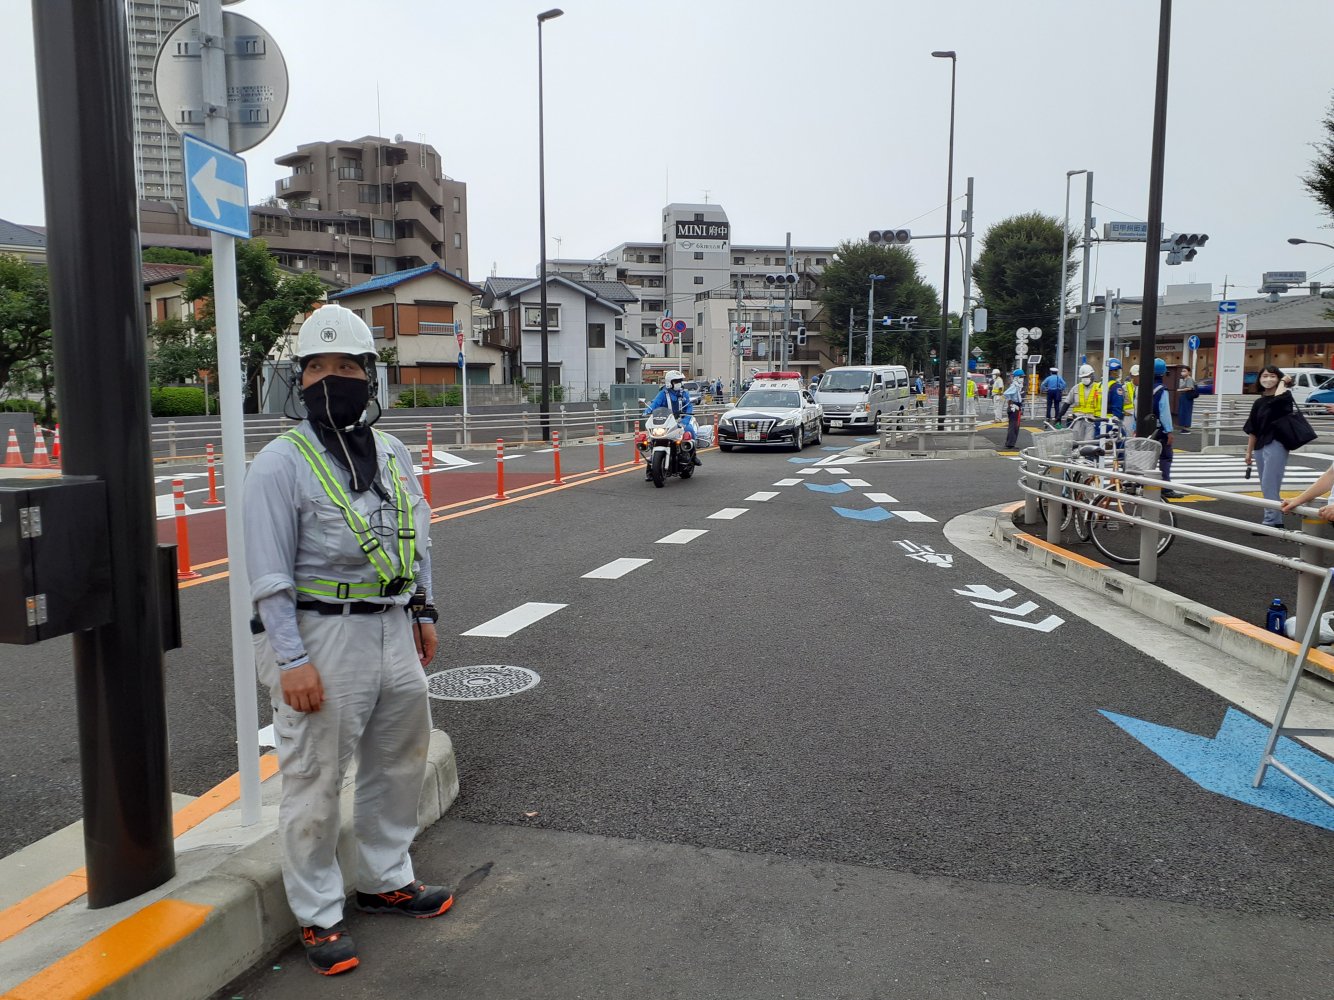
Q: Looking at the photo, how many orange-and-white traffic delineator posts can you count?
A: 9